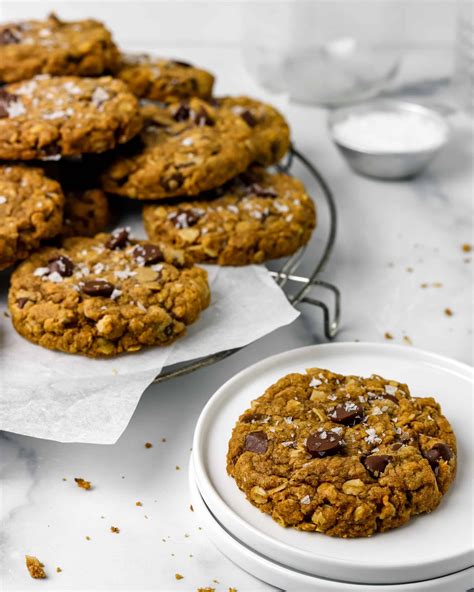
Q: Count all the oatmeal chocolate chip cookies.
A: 10